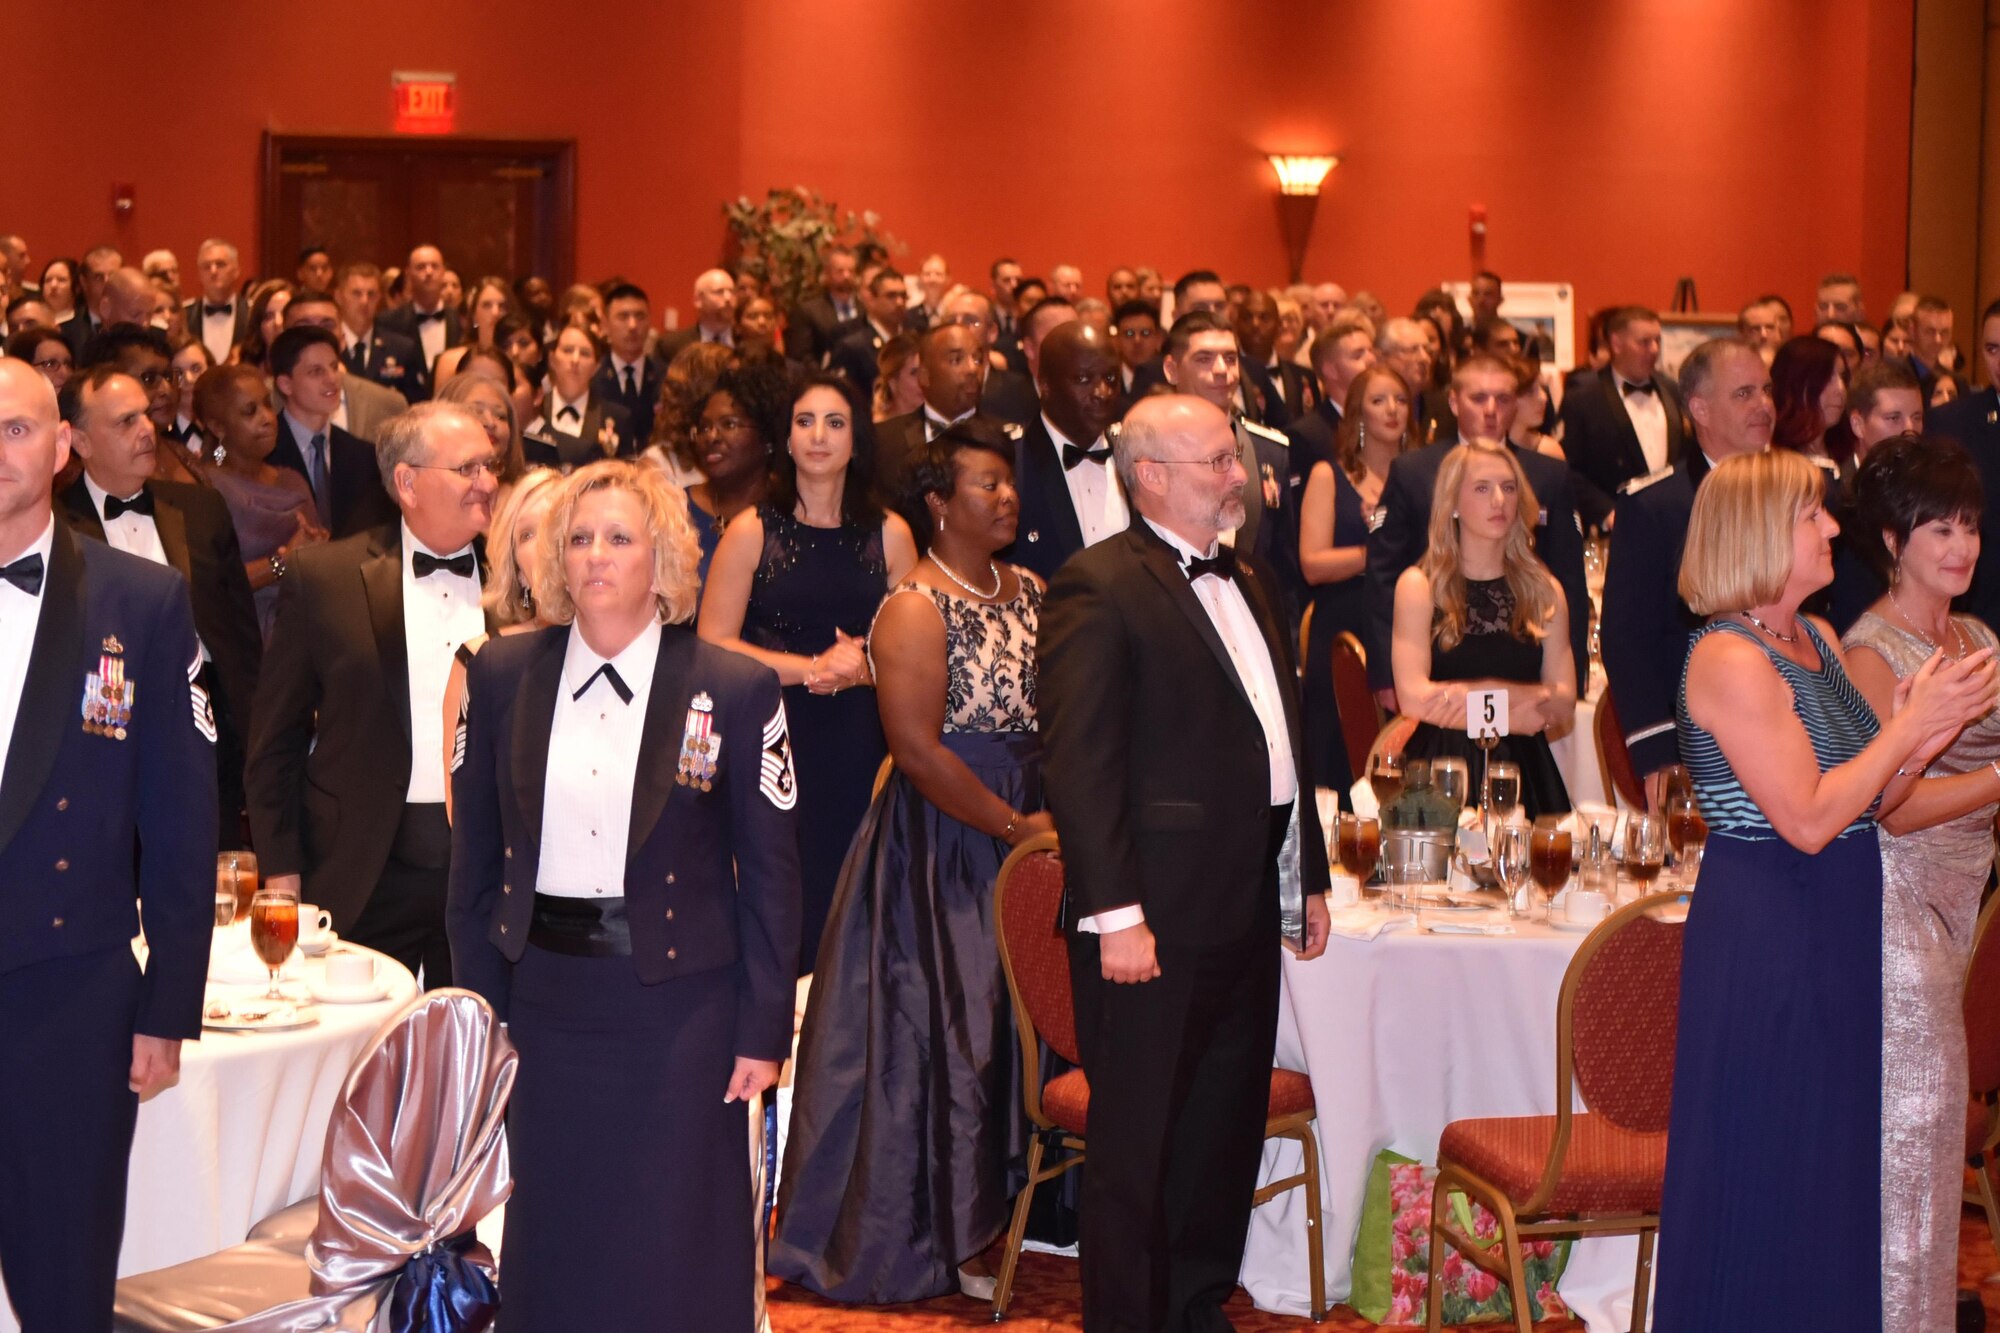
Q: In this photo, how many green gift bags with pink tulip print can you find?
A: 1